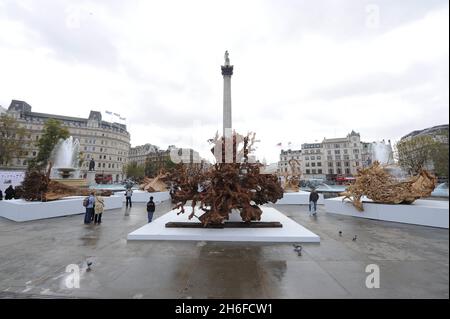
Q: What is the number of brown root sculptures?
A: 5